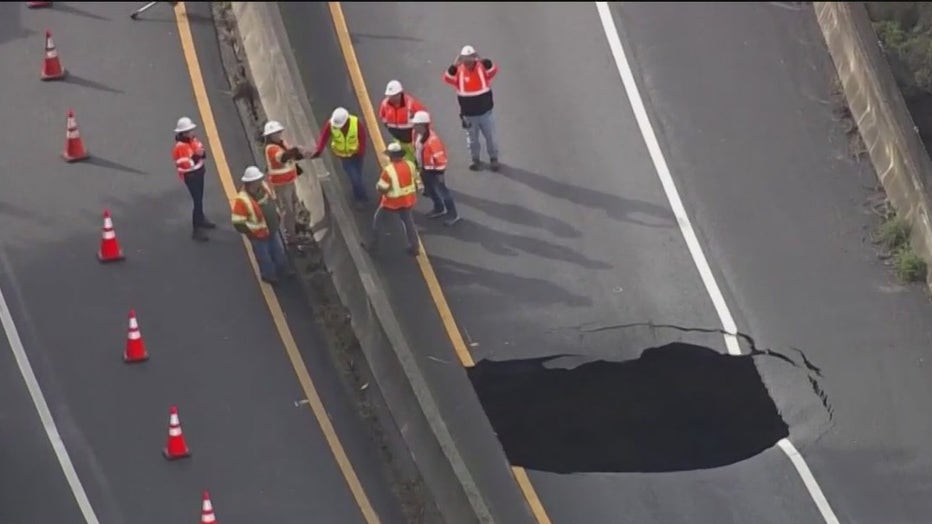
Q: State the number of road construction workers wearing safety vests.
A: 8